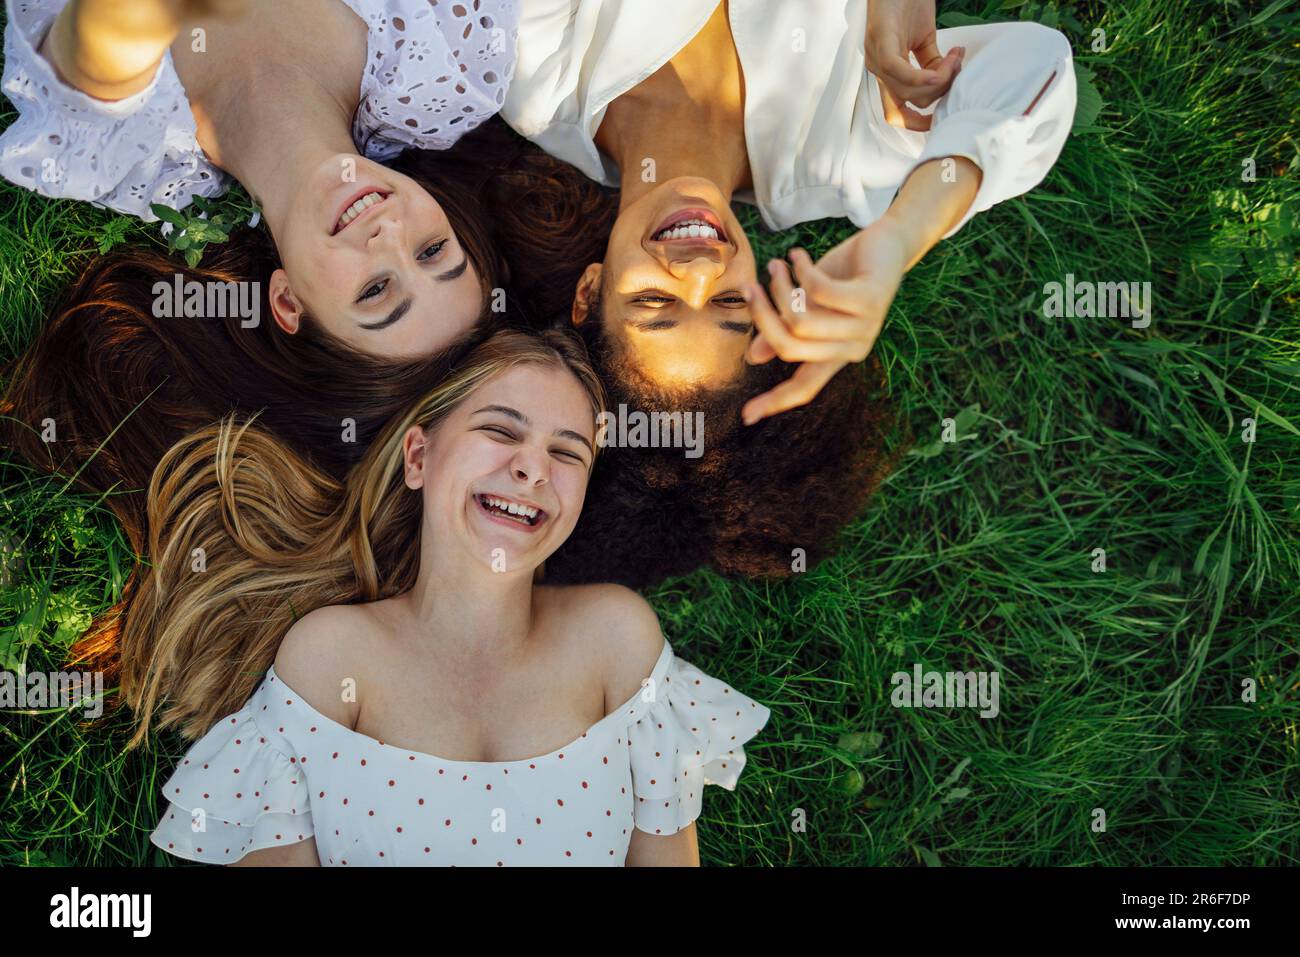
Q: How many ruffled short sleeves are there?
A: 2